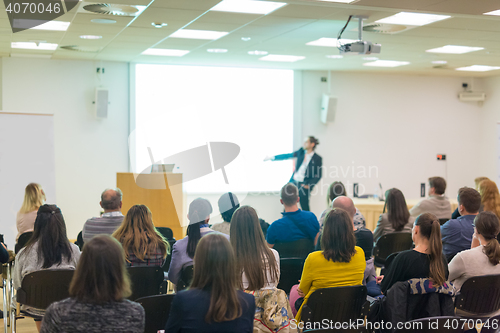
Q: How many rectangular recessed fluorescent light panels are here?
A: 13